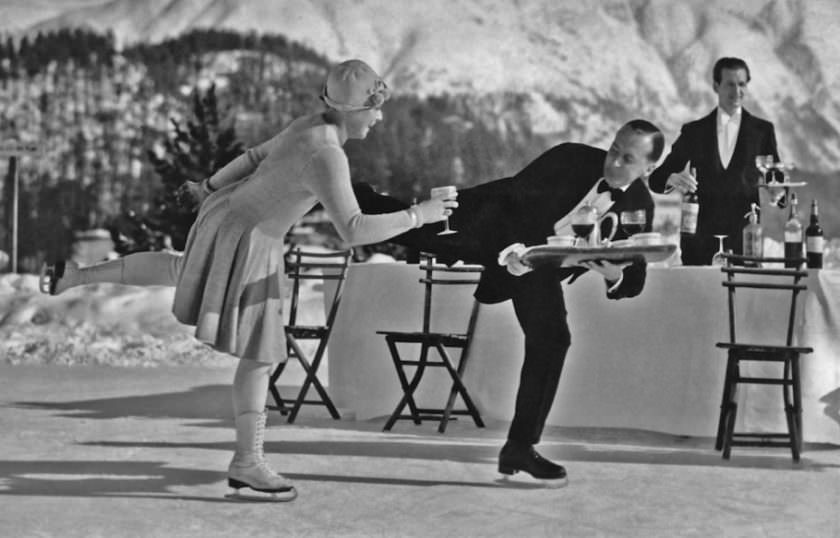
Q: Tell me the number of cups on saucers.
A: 2